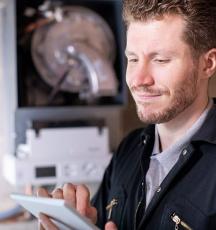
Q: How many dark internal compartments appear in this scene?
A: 1